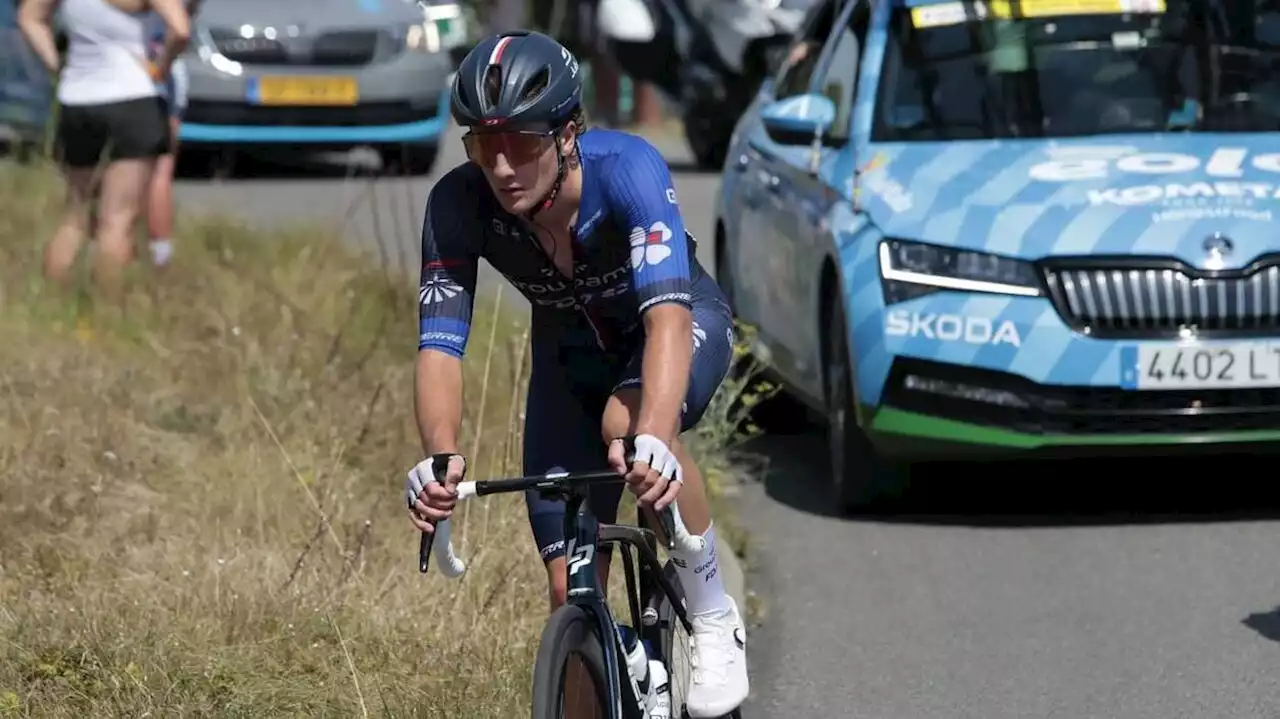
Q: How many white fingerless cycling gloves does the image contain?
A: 2